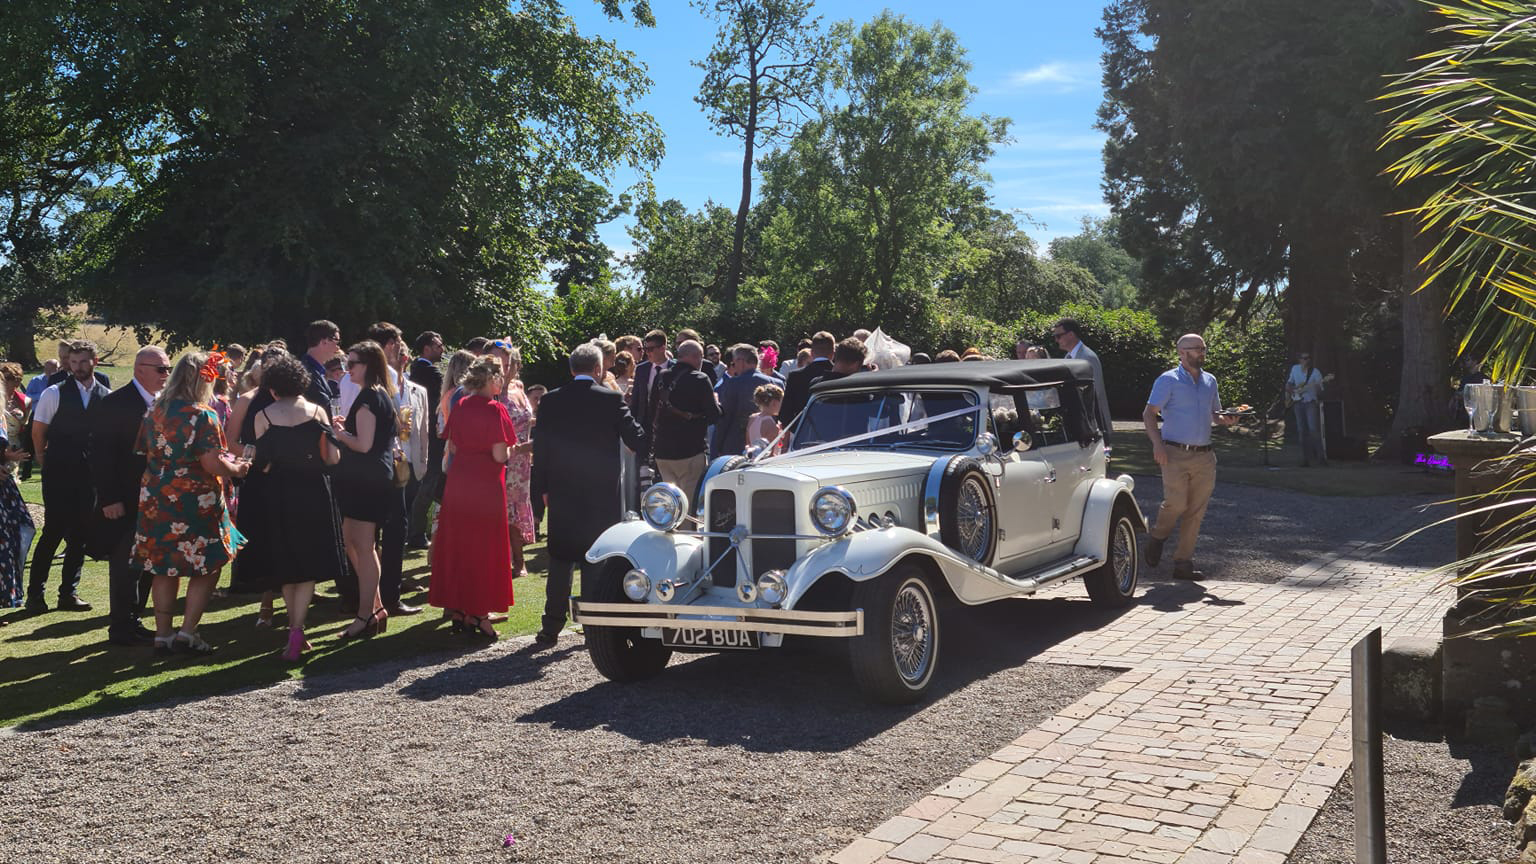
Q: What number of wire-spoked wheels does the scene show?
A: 3